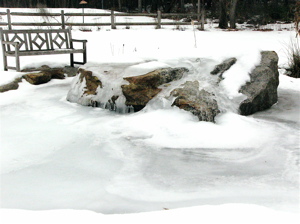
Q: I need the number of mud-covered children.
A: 0